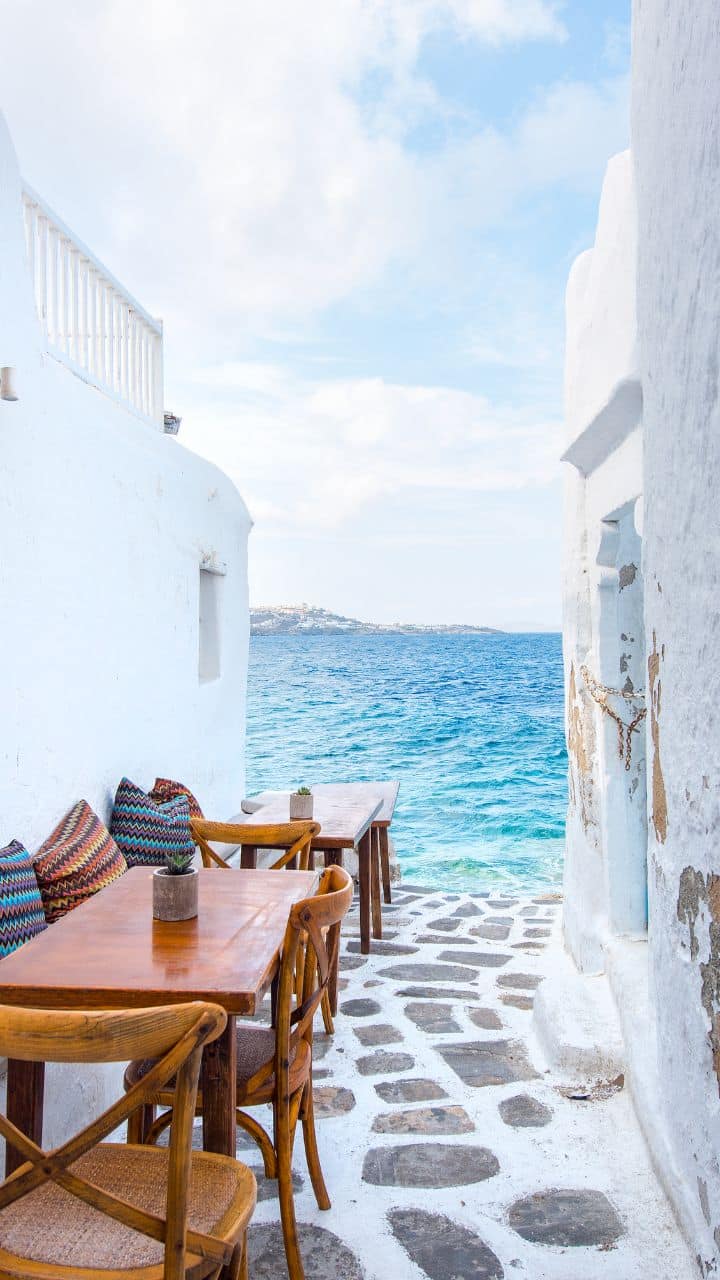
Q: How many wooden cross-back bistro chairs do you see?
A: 3